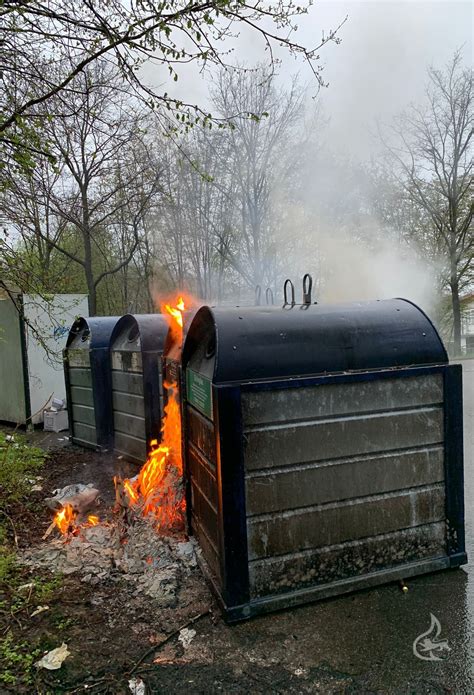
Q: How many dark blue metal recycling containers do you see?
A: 4